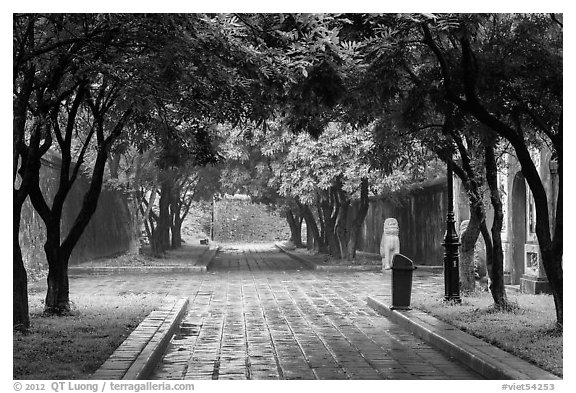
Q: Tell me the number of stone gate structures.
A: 1